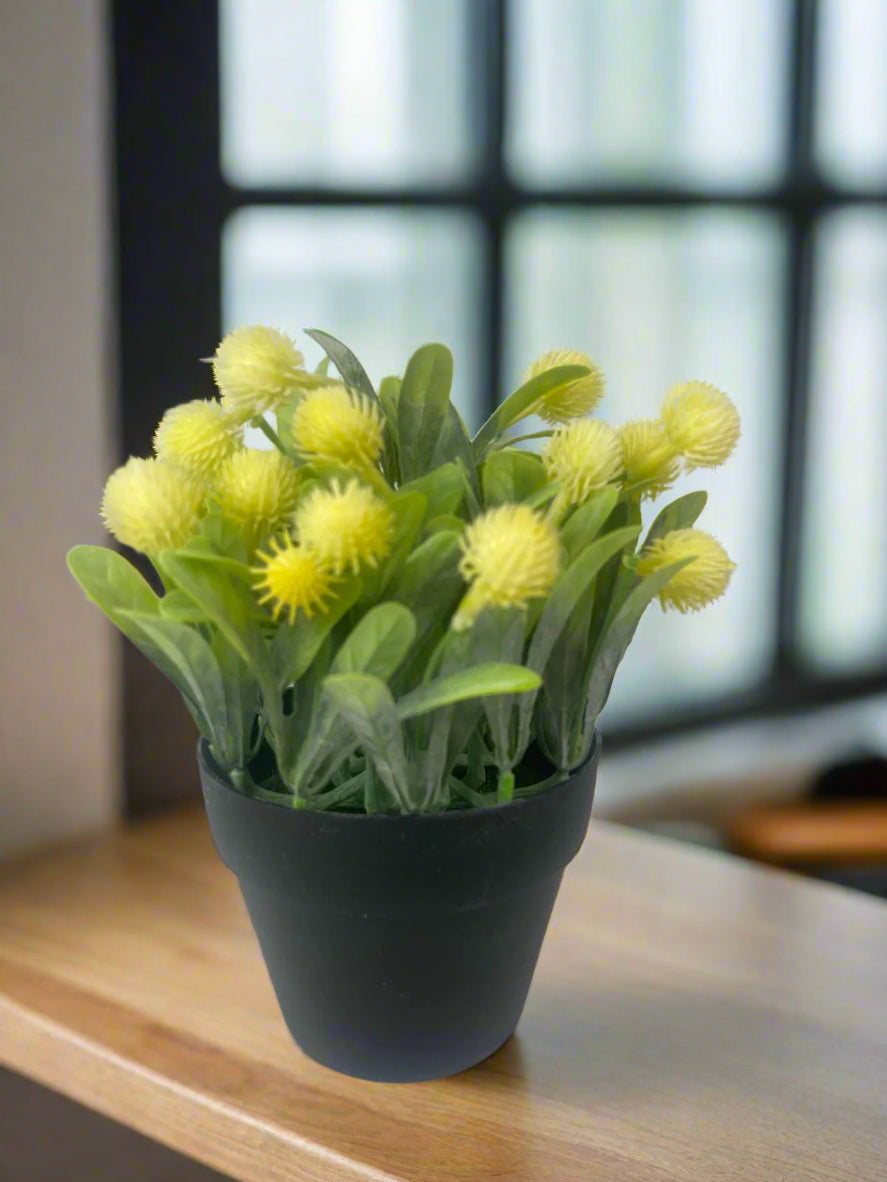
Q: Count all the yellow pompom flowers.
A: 13